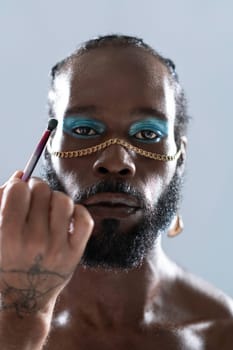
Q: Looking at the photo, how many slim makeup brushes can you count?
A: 1